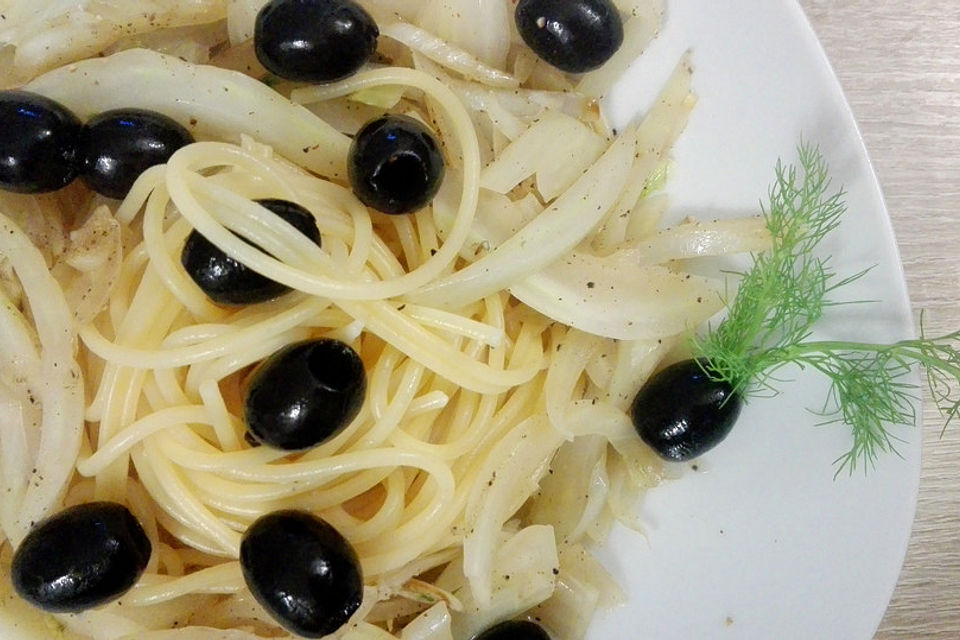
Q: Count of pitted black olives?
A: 11